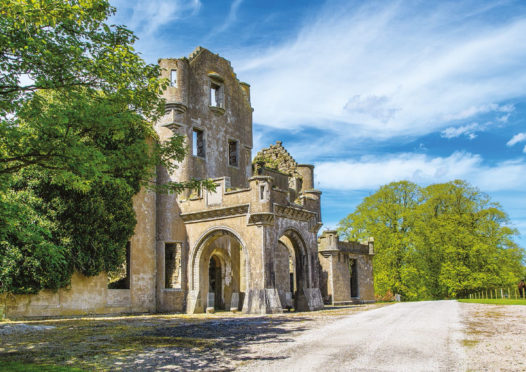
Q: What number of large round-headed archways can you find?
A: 2